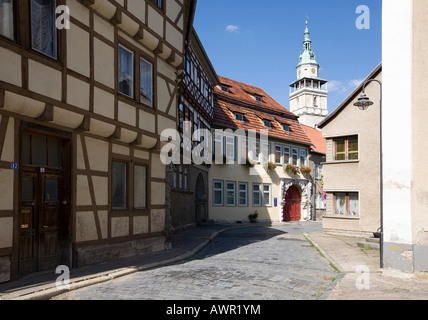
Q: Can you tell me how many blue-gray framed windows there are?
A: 14